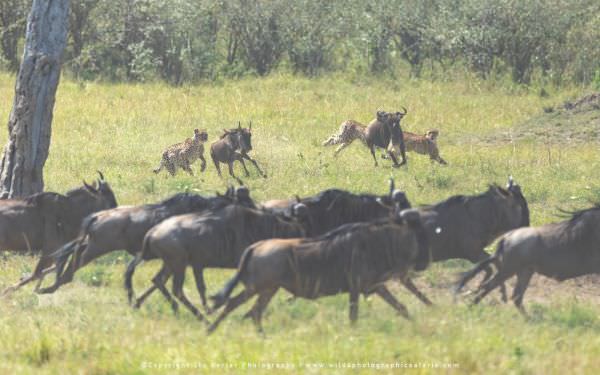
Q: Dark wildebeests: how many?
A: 9